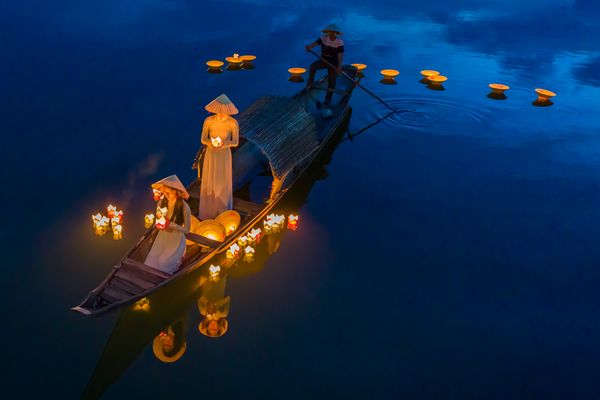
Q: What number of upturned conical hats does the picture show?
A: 13